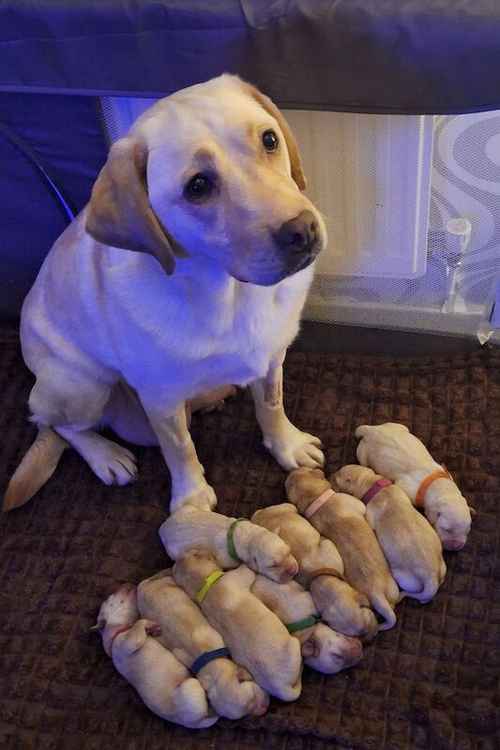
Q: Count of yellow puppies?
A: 9